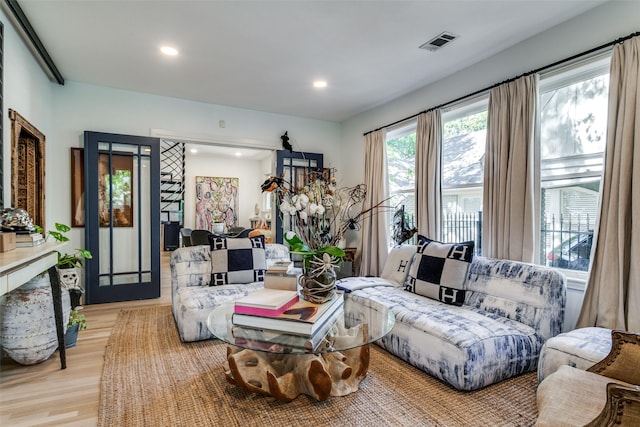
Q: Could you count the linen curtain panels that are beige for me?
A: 4